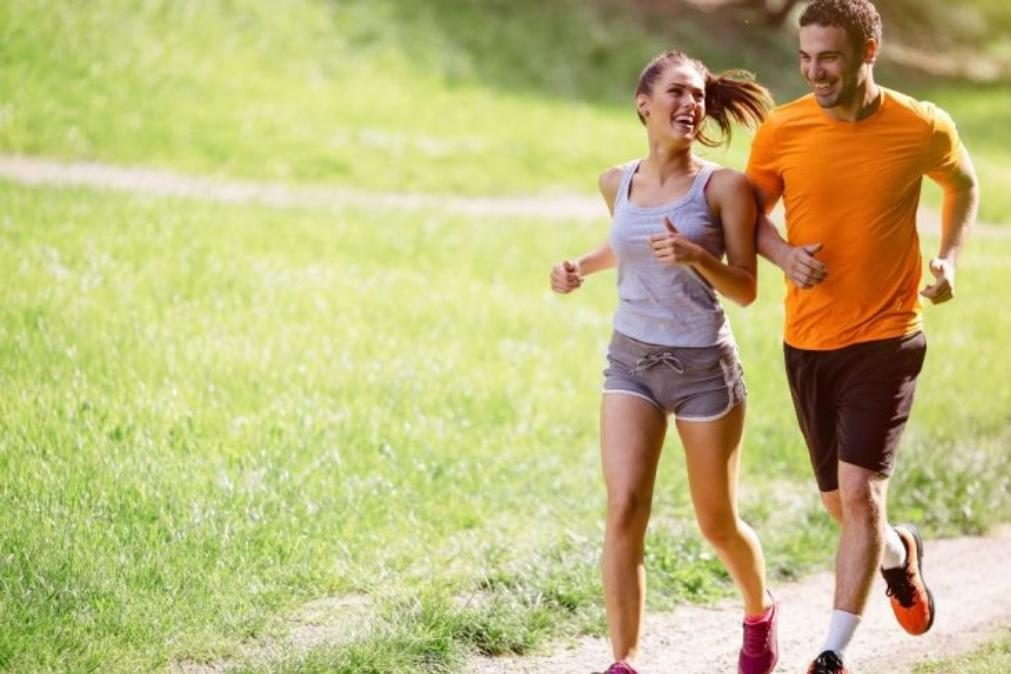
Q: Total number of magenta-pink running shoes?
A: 2